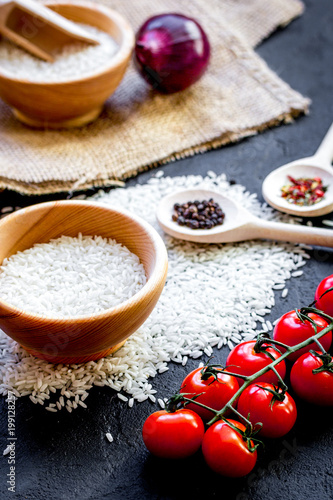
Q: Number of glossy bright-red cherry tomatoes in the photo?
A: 8